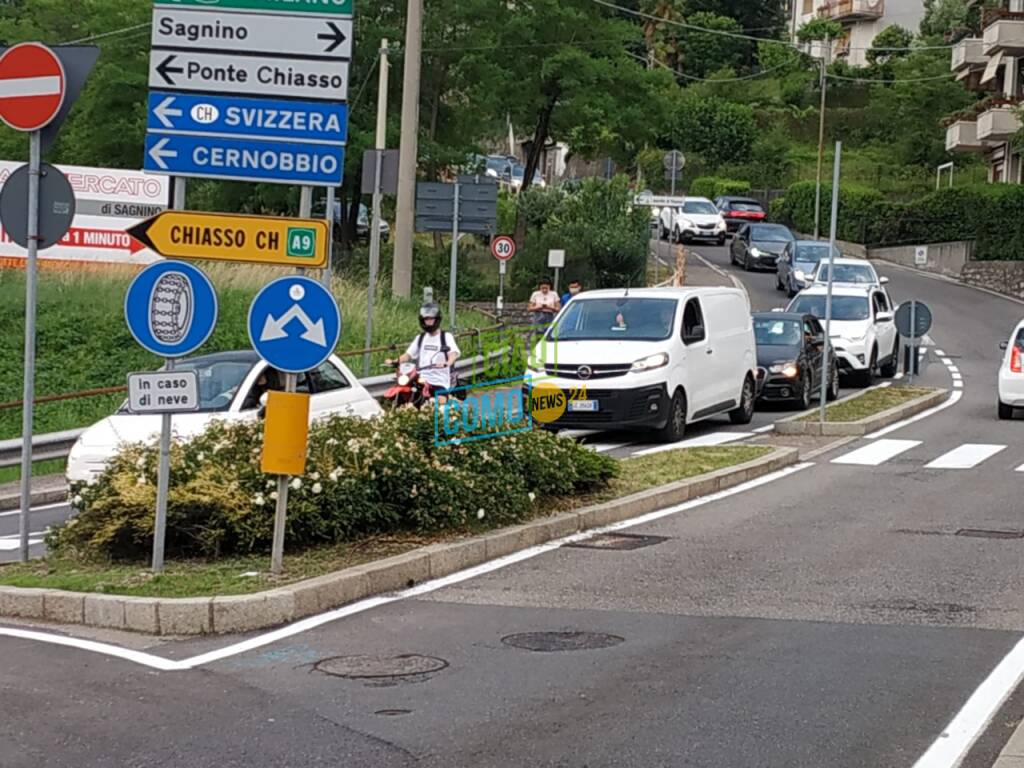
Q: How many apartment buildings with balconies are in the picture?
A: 2